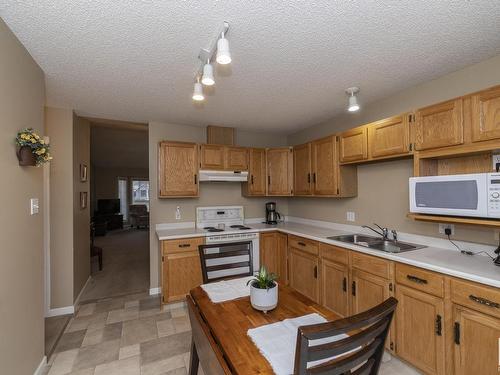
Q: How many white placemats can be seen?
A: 2